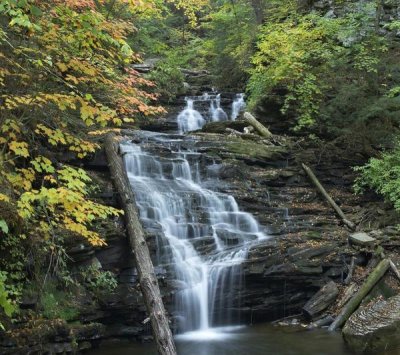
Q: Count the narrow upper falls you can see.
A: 3